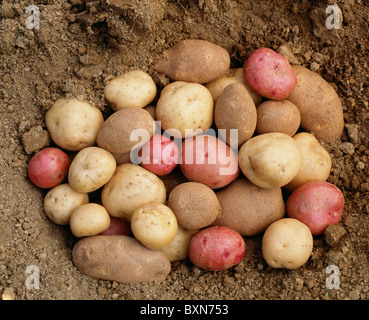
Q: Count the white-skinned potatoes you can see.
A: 13